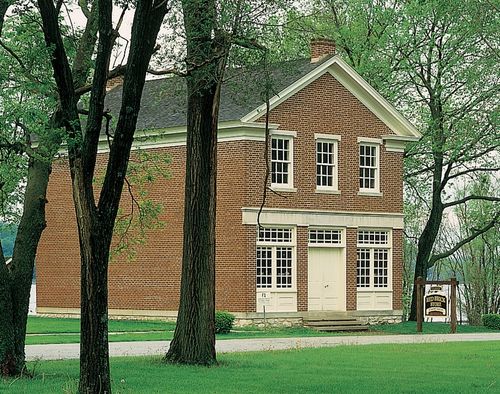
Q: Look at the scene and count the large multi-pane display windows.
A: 2